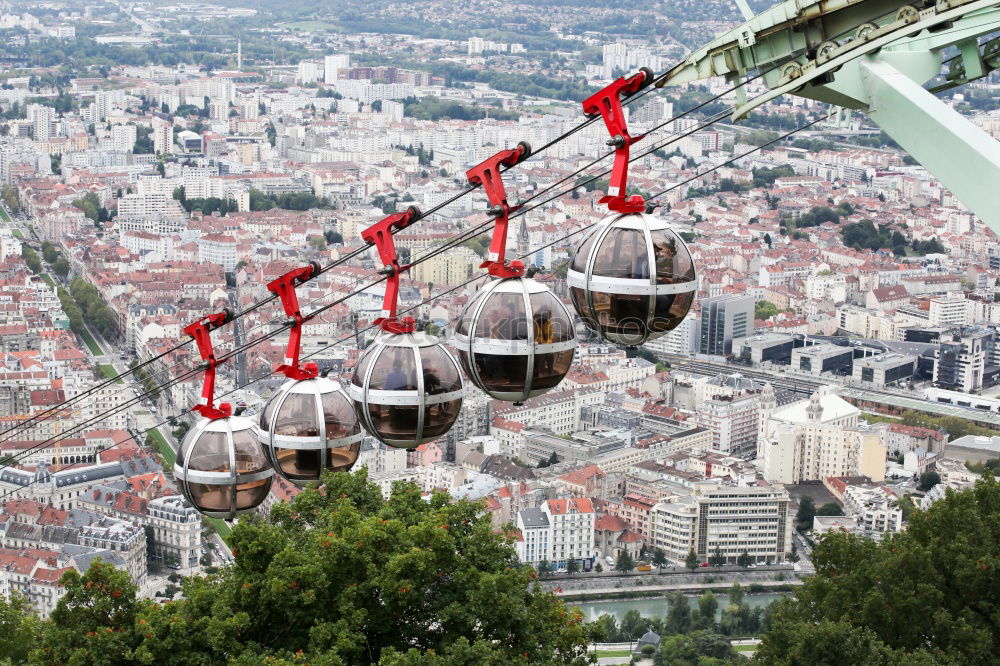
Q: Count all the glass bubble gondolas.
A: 5